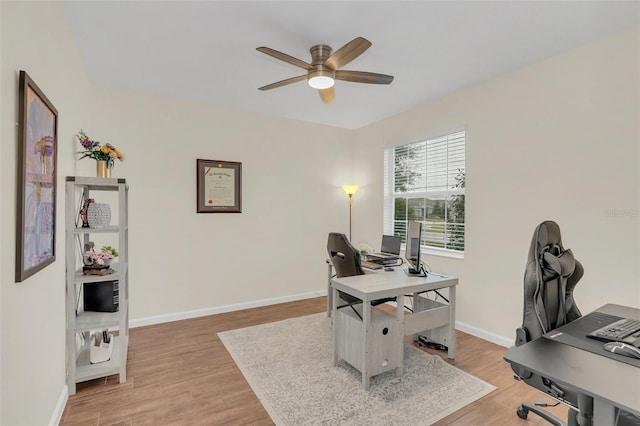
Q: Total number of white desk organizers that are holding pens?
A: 1